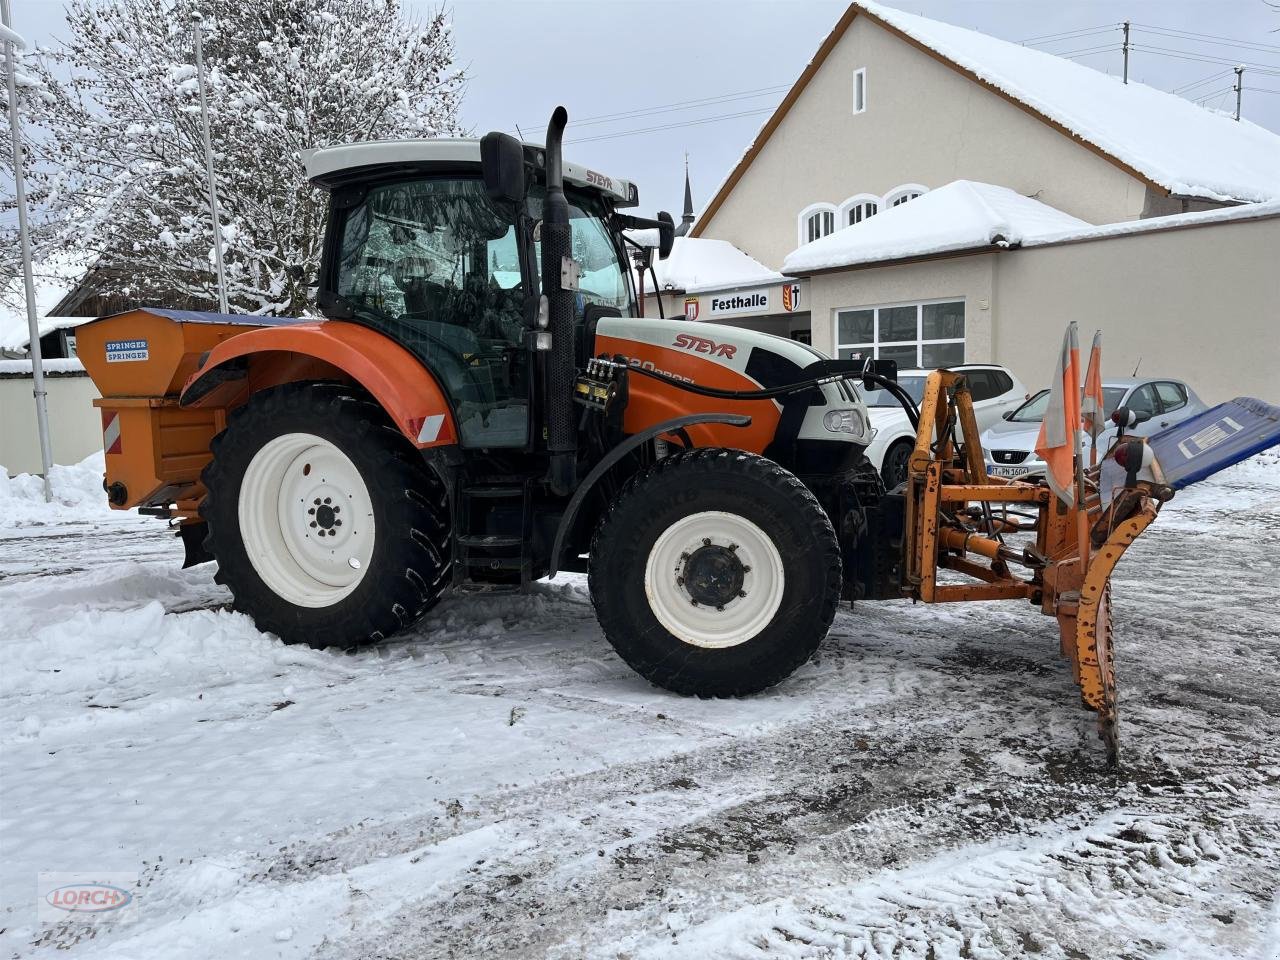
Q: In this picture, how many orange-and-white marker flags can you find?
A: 2